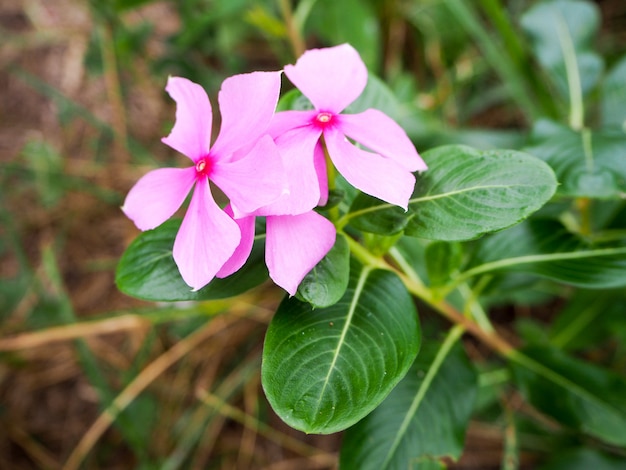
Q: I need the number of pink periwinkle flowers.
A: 3